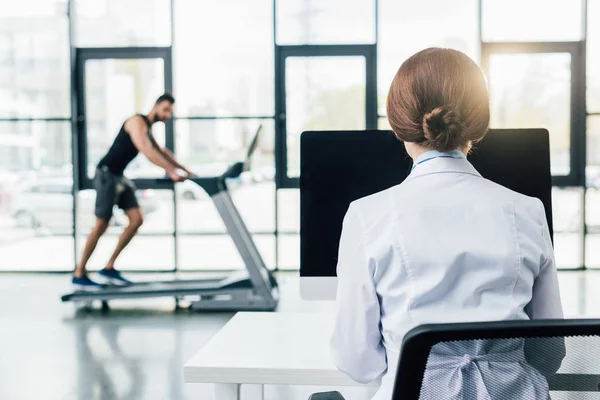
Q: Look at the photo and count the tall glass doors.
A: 3